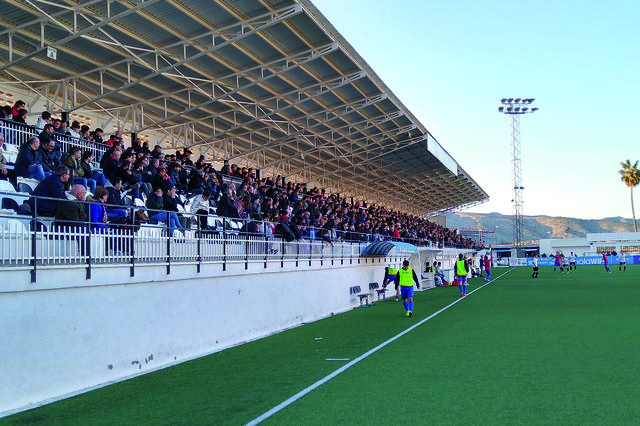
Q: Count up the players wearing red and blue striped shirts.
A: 3